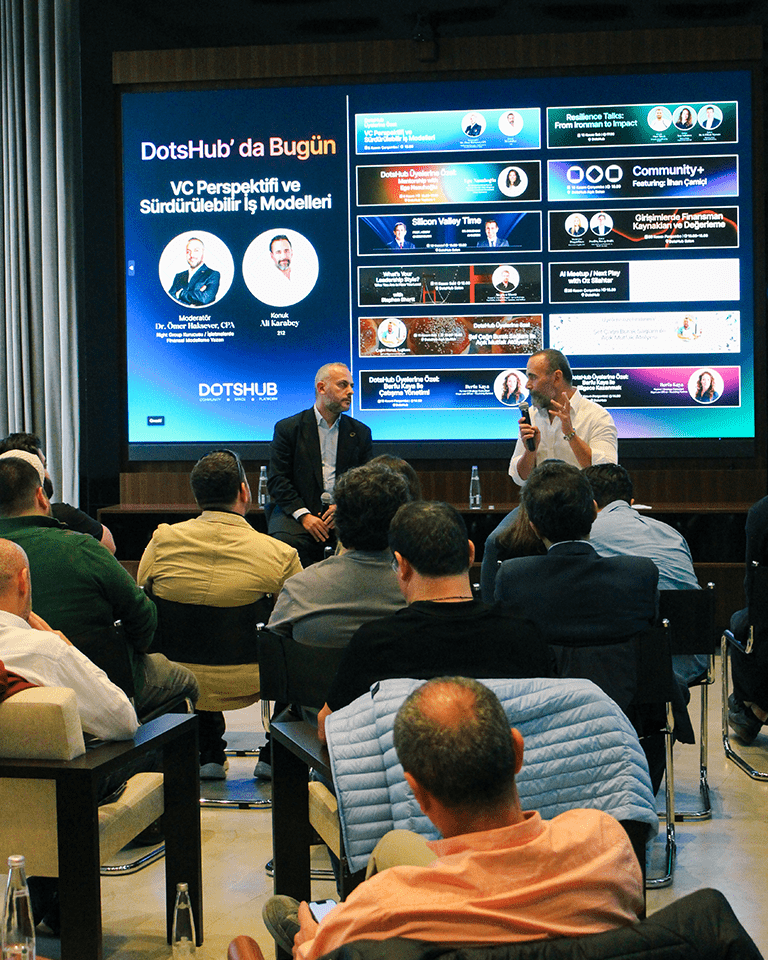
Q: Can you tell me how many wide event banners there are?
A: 12